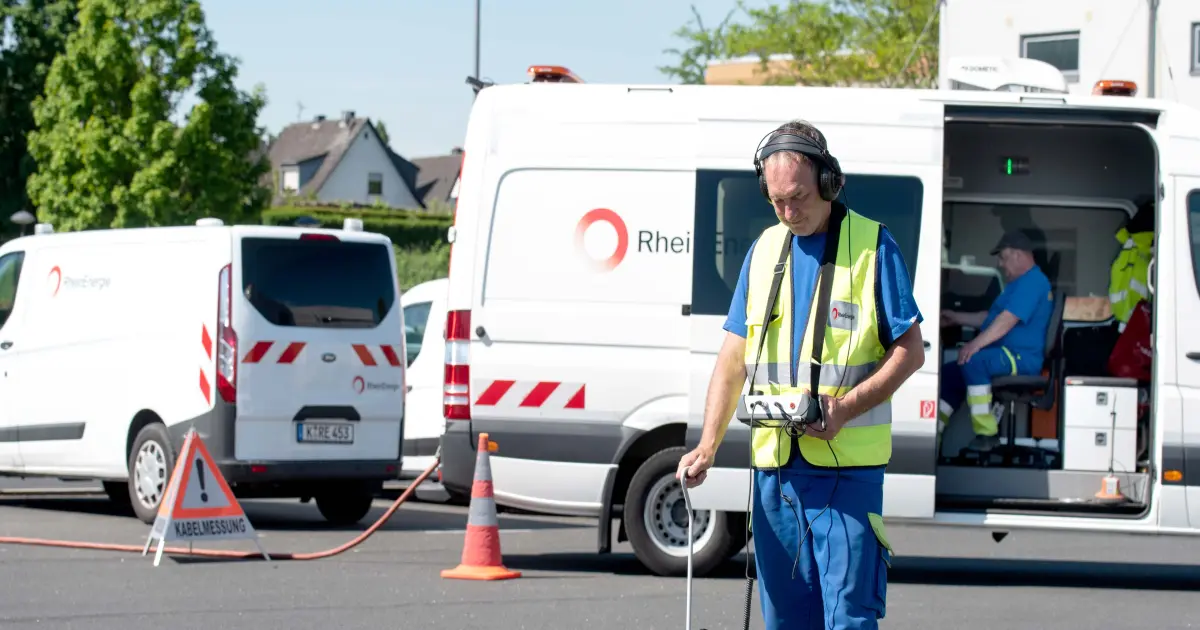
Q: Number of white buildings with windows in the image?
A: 2